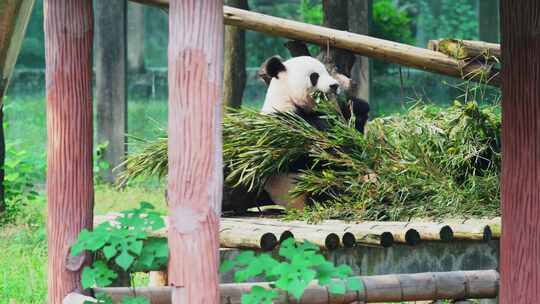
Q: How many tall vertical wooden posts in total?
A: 3